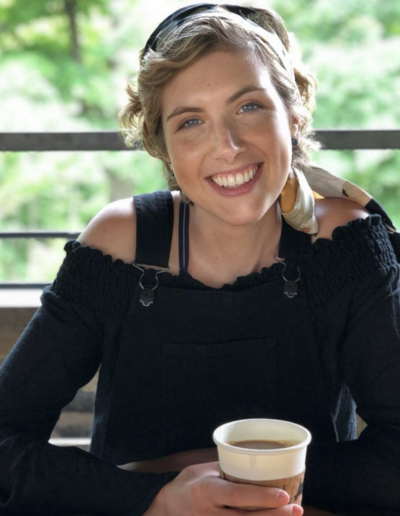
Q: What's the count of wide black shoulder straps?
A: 2